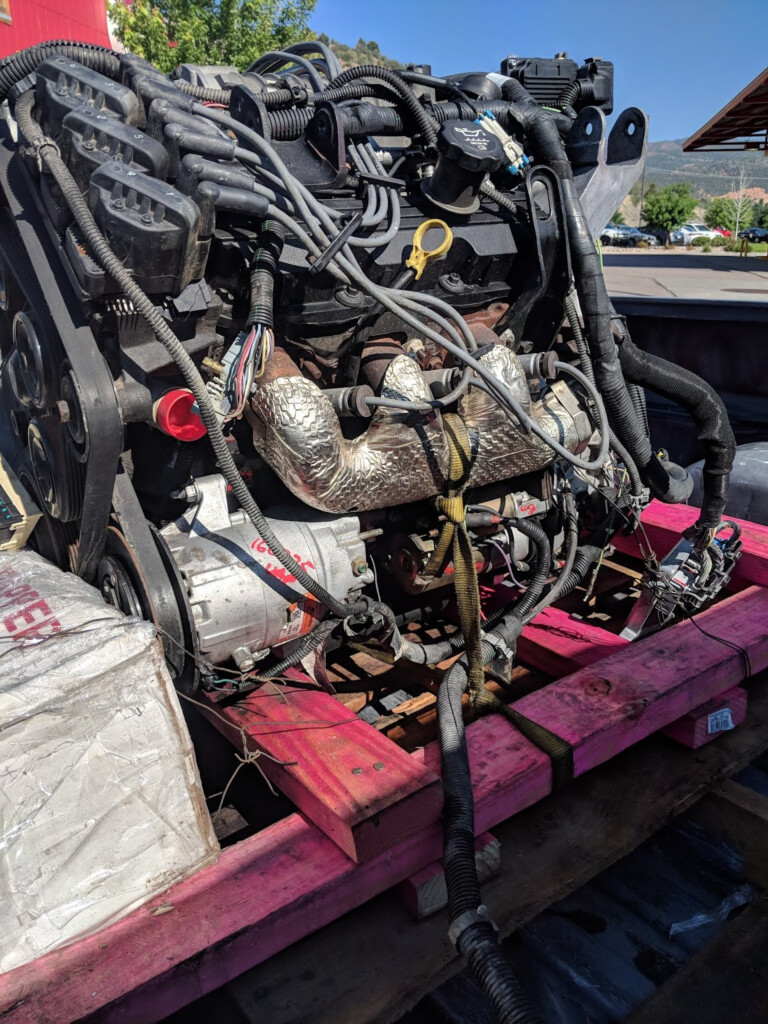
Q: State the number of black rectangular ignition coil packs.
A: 3